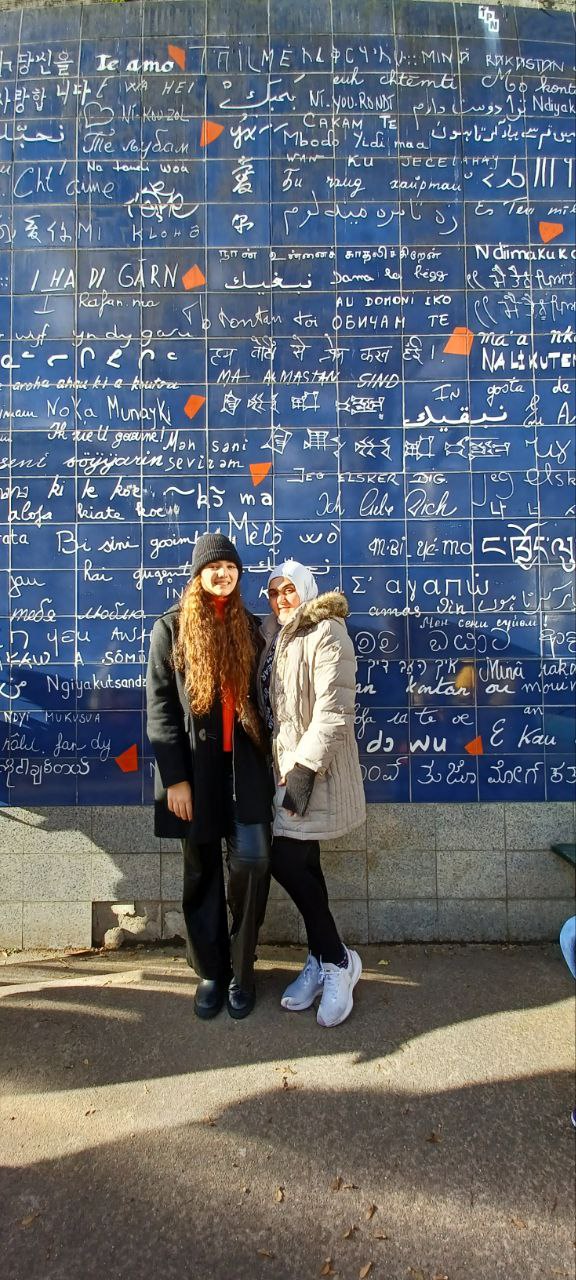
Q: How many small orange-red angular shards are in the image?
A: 9